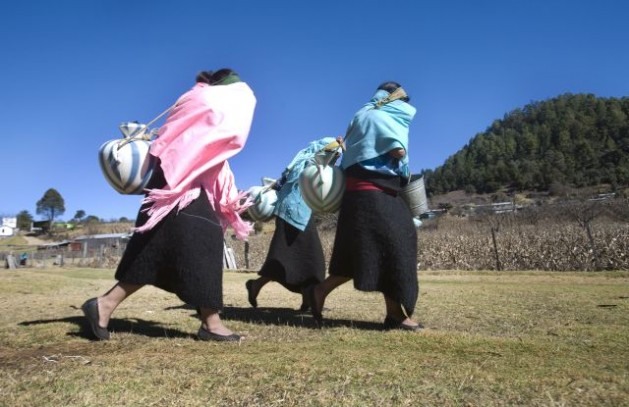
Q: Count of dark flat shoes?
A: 6